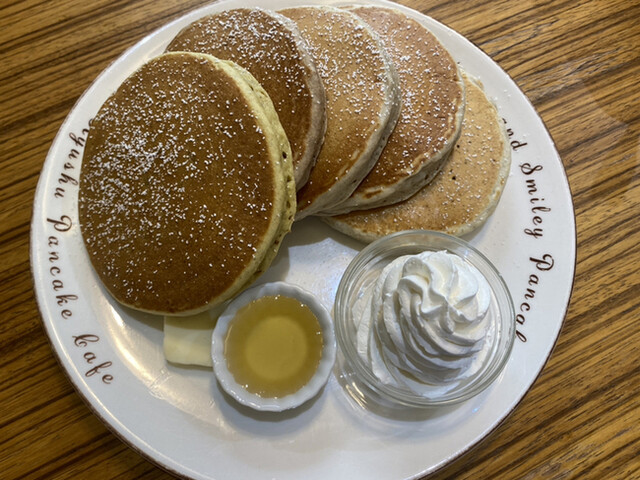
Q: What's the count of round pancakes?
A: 5